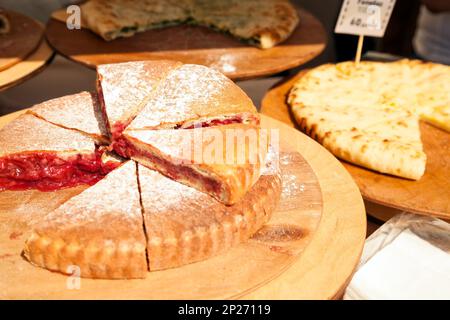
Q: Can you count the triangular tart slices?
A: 7